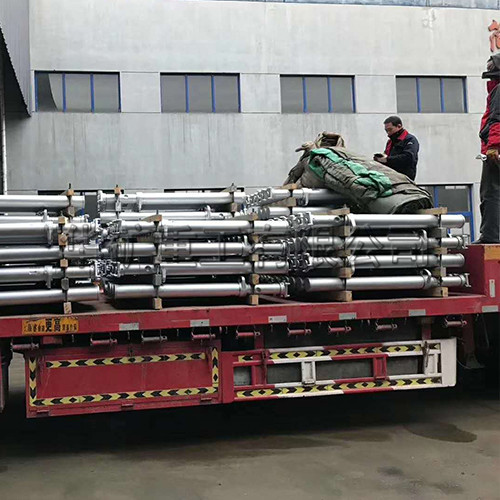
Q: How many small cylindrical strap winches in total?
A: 9